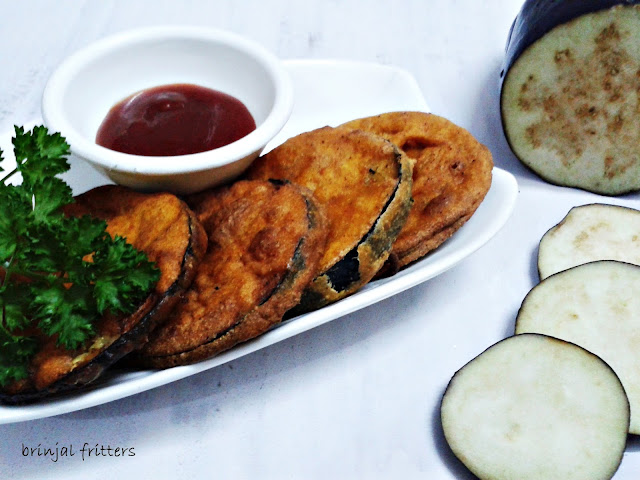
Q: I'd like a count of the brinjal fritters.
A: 4